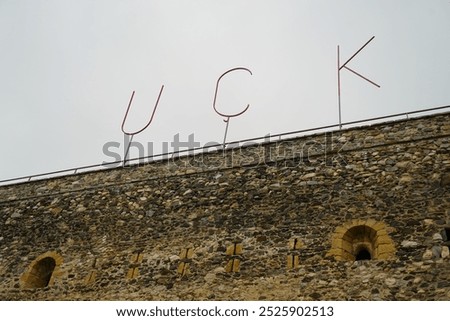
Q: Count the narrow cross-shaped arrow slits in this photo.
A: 5